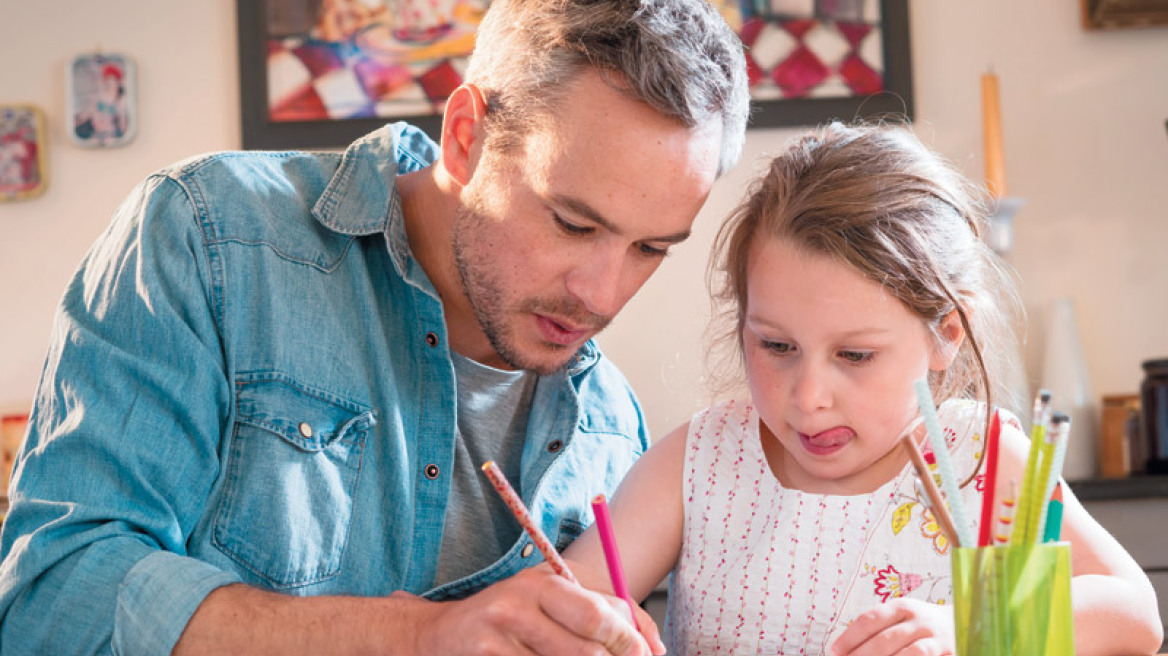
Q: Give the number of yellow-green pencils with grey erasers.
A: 2